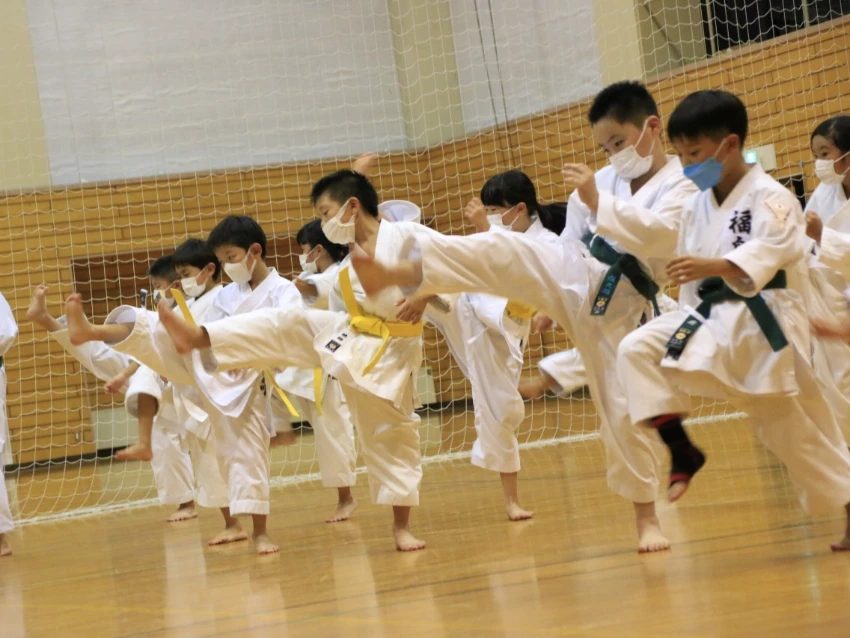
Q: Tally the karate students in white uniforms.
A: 10